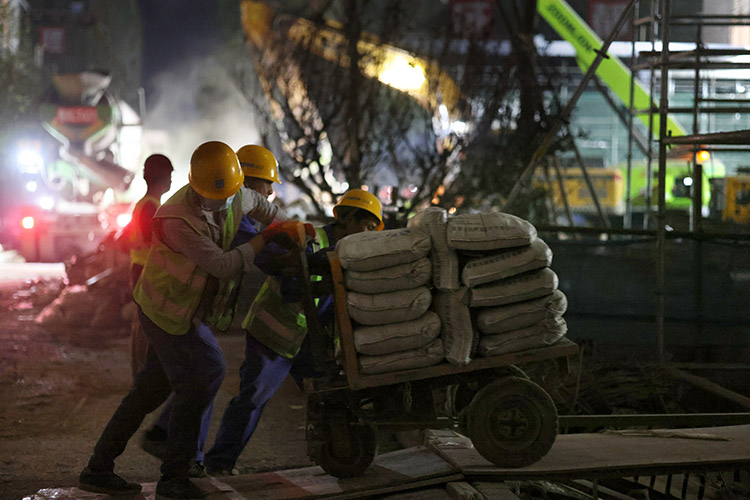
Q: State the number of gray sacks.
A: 12